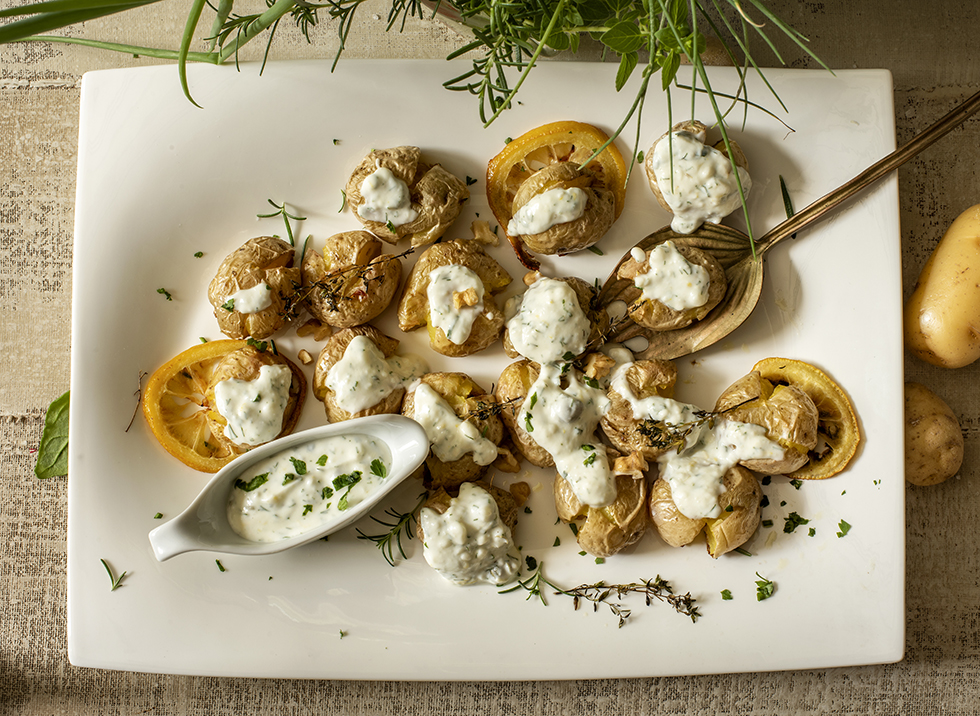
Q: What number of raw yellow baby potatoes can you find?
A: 2